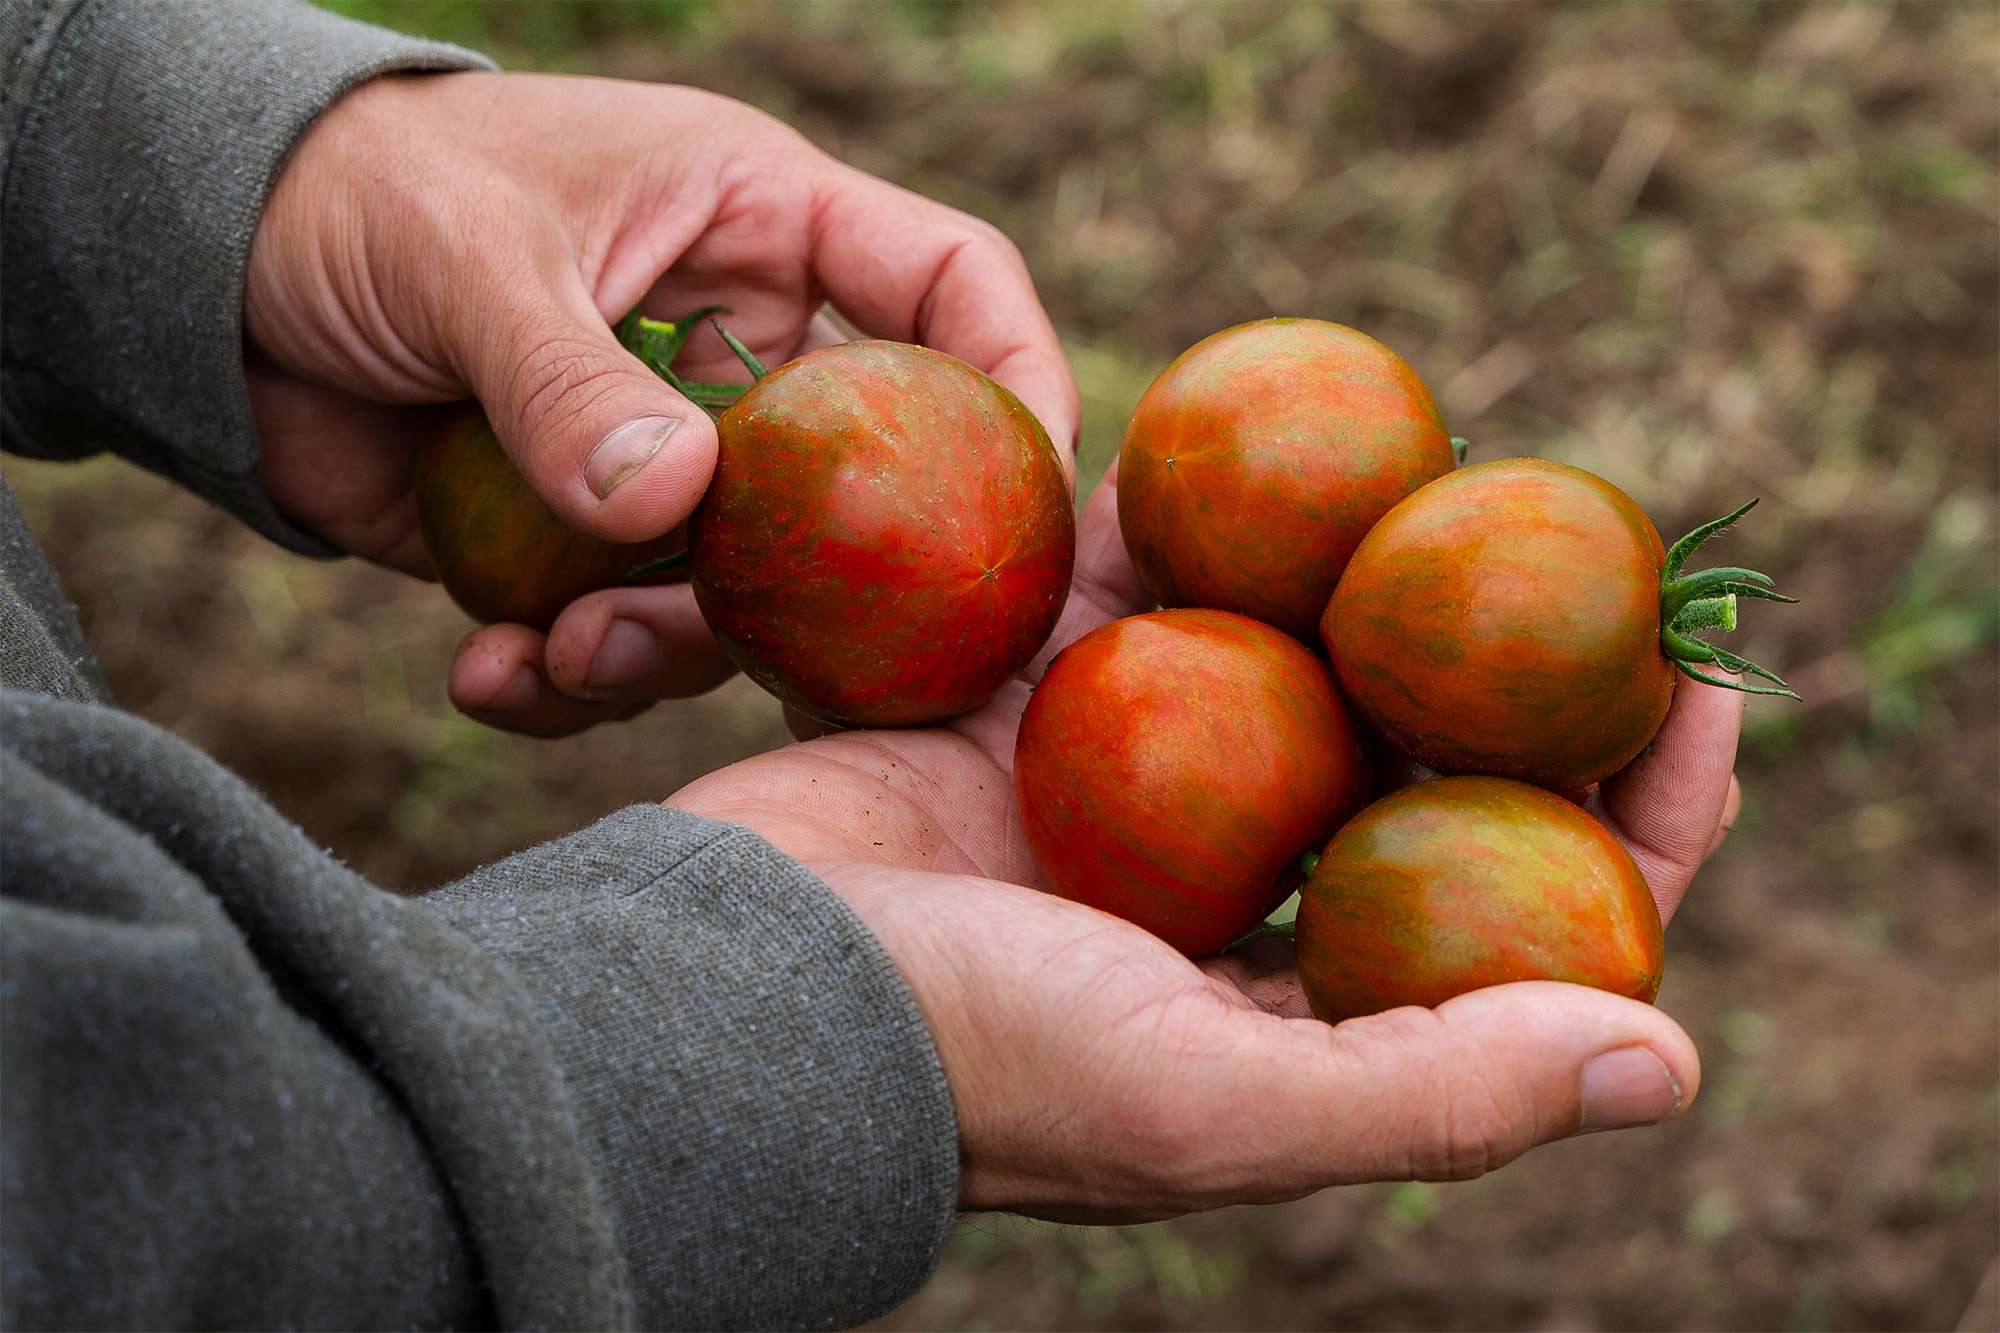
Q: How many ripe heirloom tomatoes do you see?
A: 6